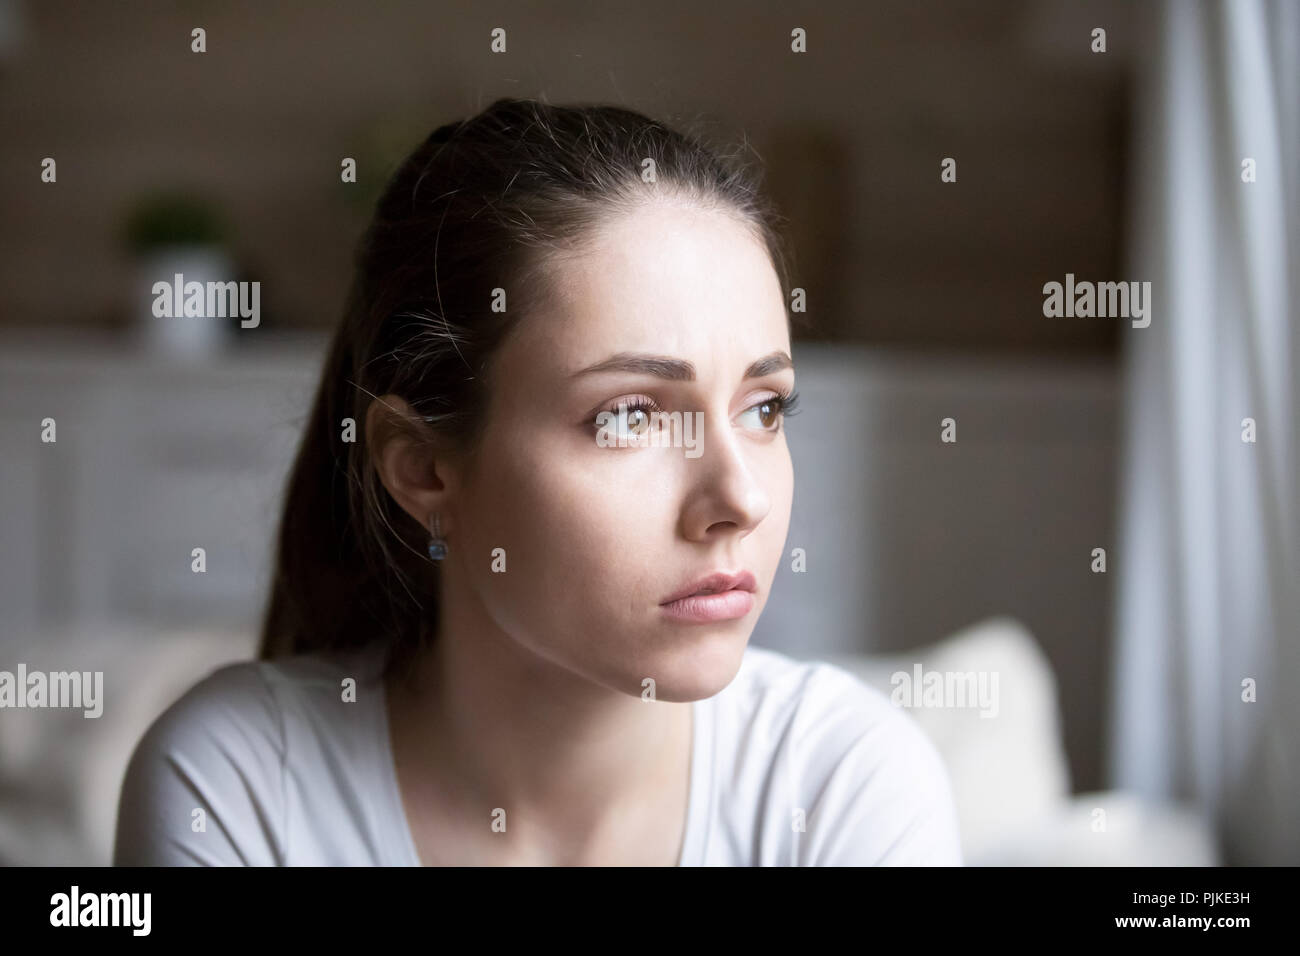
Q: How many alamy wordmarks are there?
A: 6